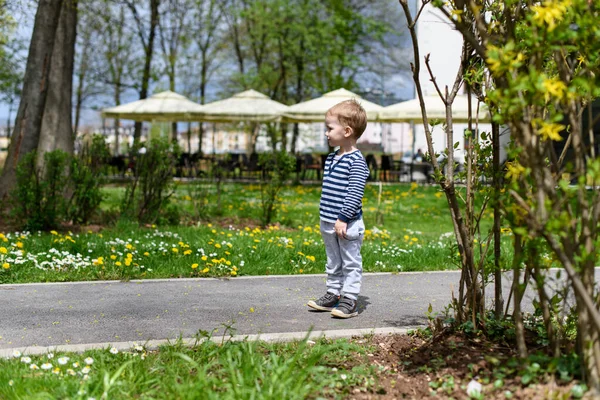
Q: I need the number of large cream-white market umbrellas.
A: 4